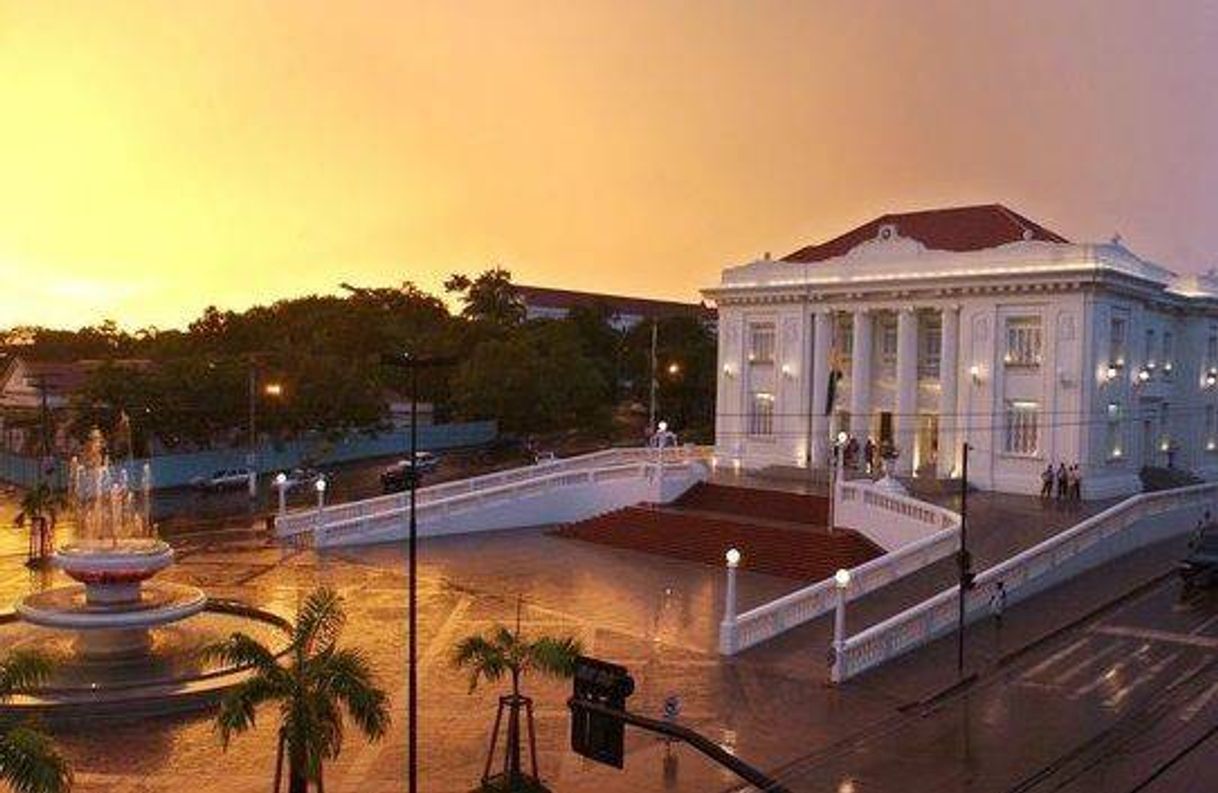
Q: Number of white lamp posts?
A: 6